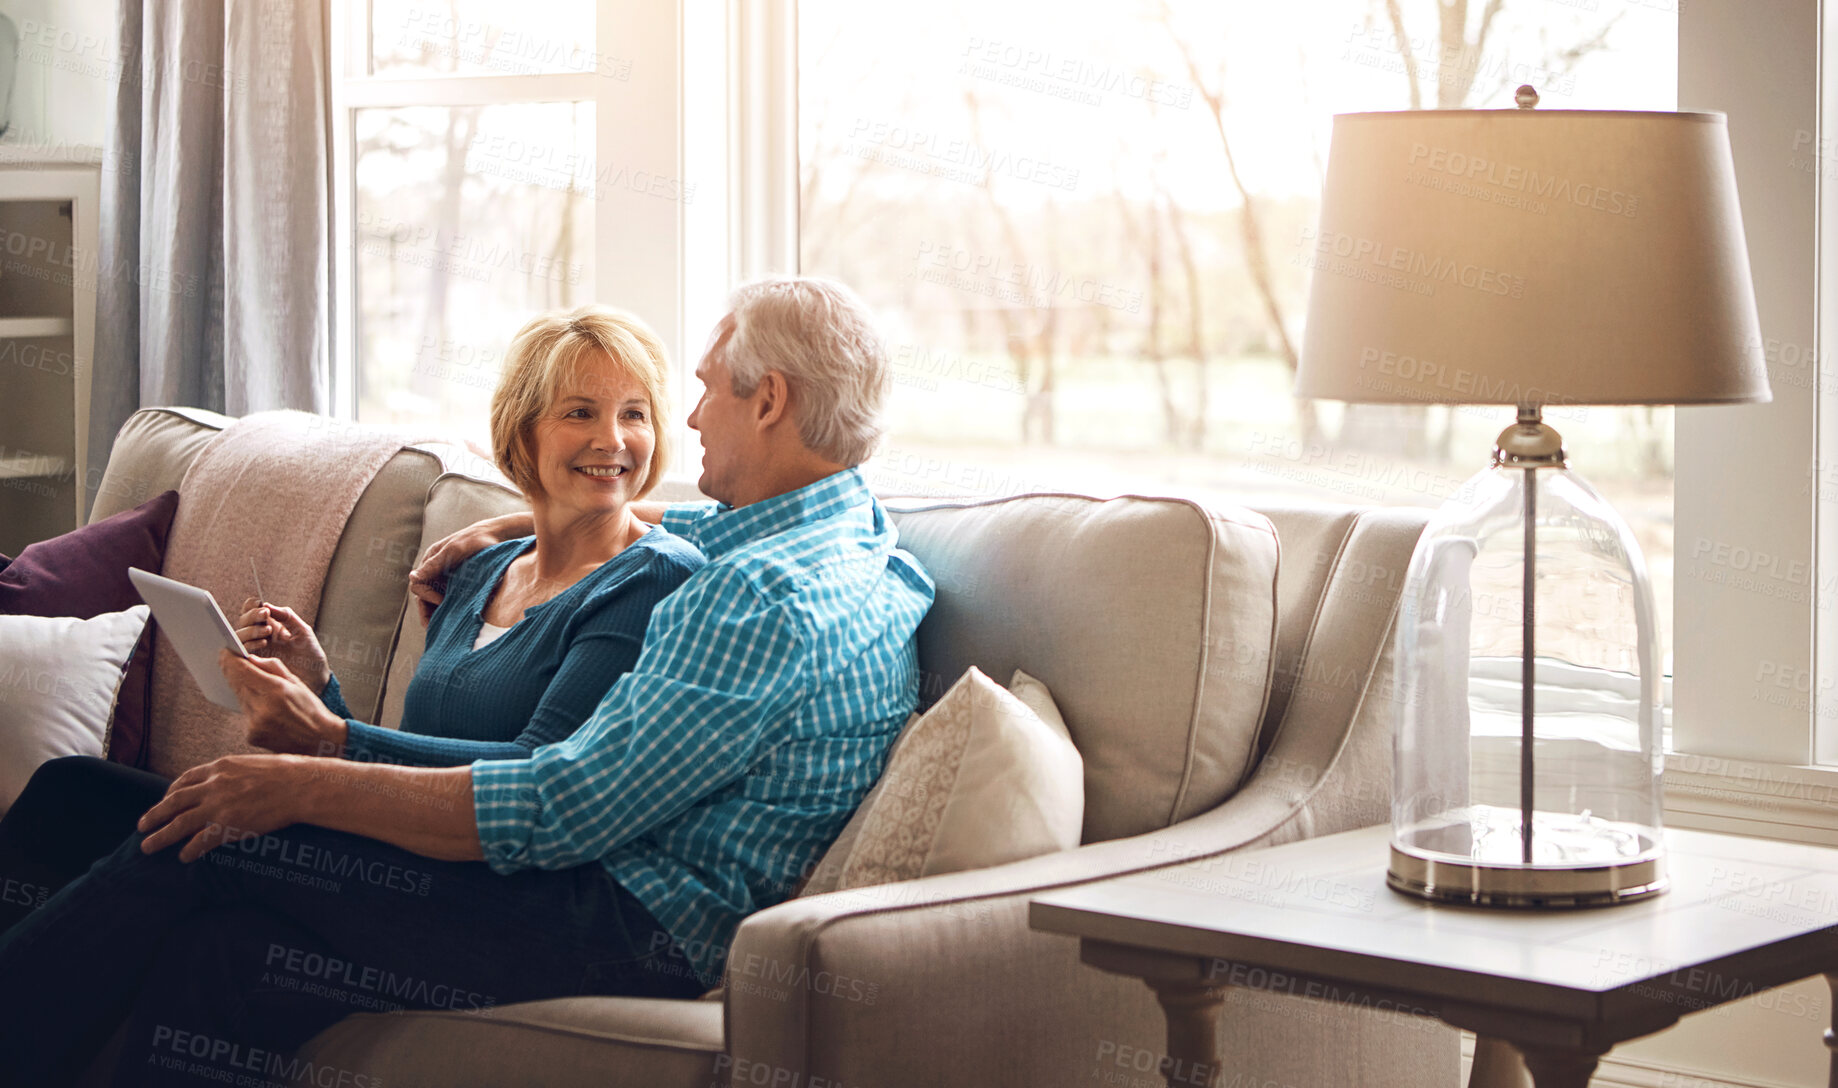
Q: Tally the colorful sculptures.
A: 0